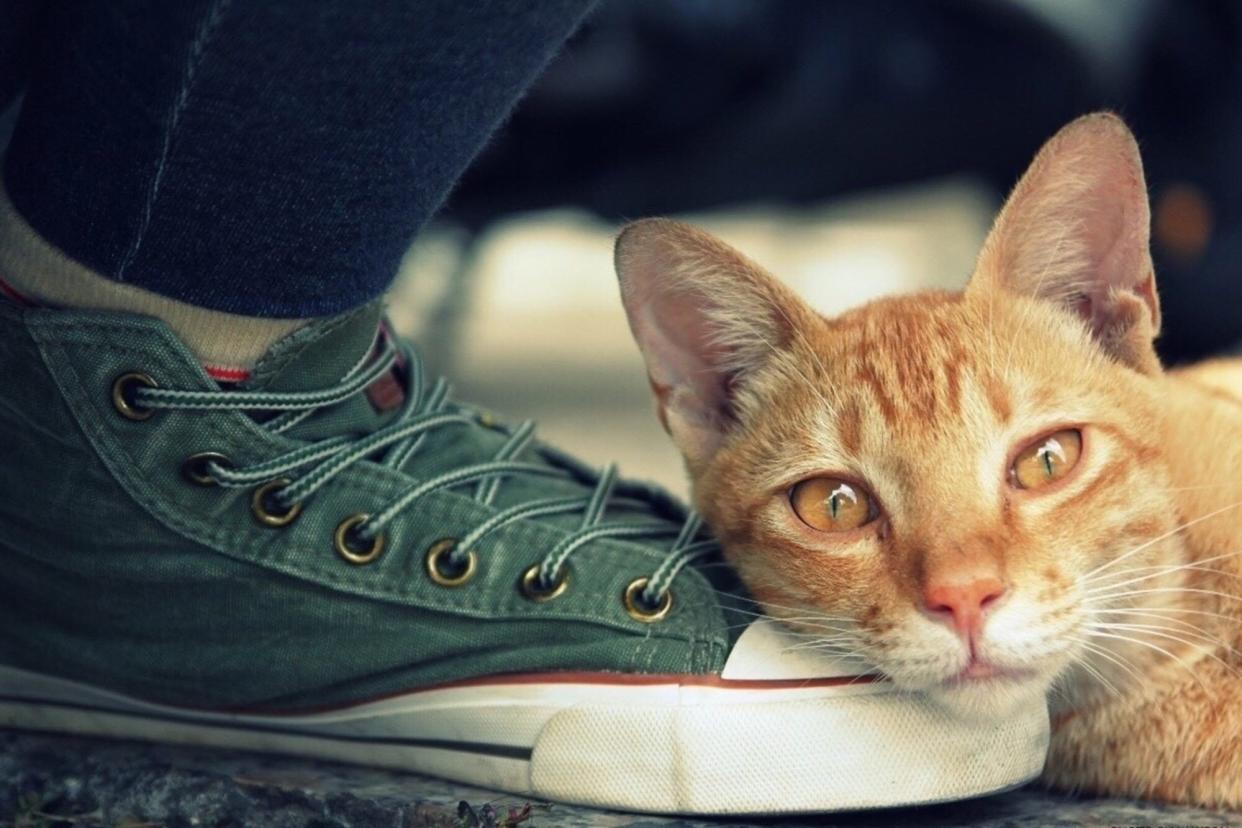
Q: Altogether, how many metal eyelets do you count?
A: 7